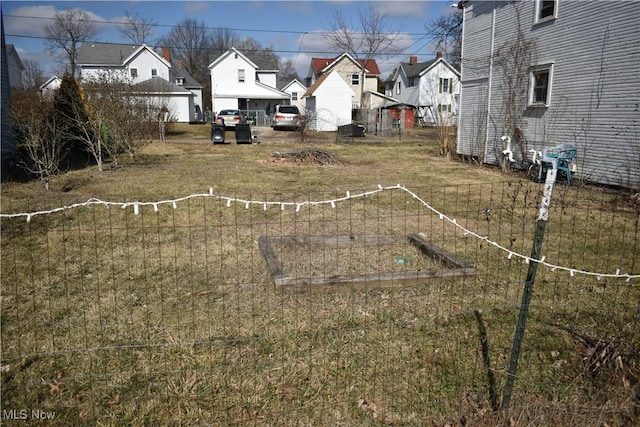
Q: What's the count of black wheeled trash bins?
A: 2